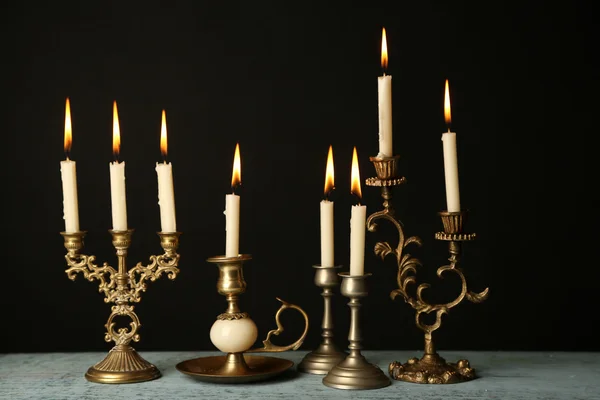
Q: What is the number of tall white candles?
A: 8